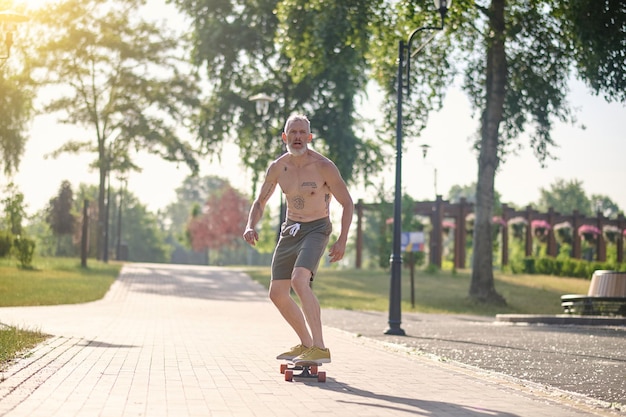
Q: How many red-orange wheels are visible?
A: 4